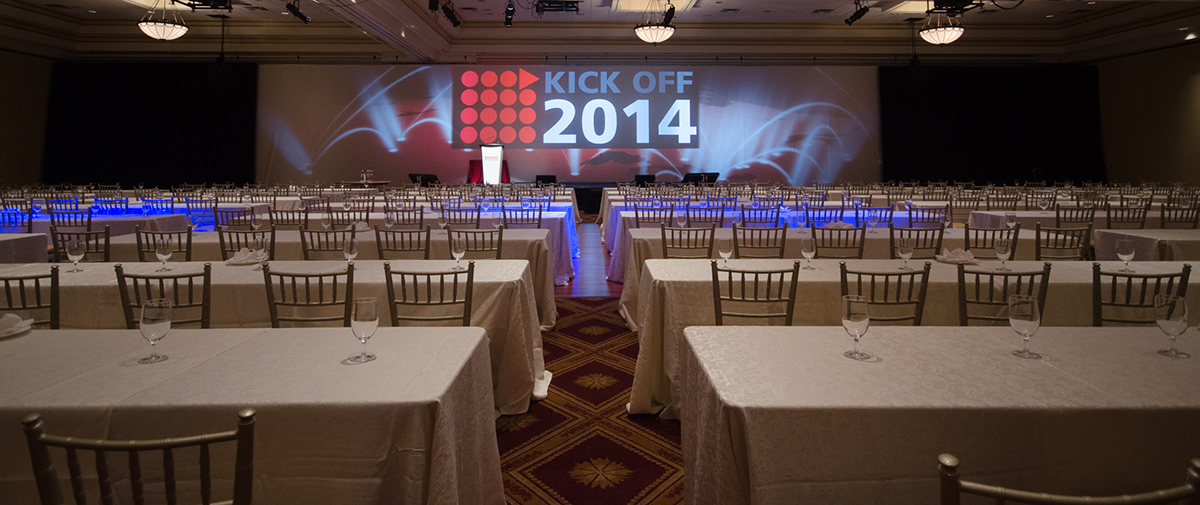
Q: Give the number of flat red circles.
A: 15